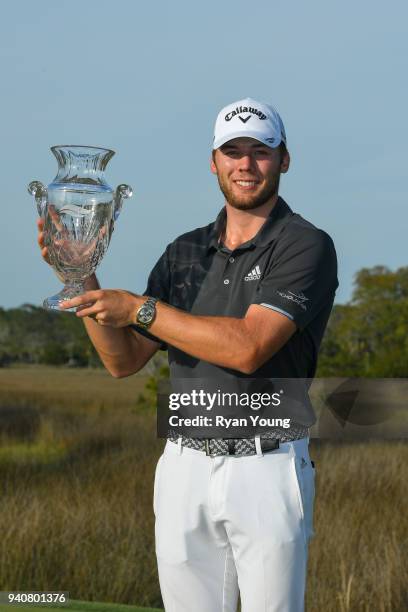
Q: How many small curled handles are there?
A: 2